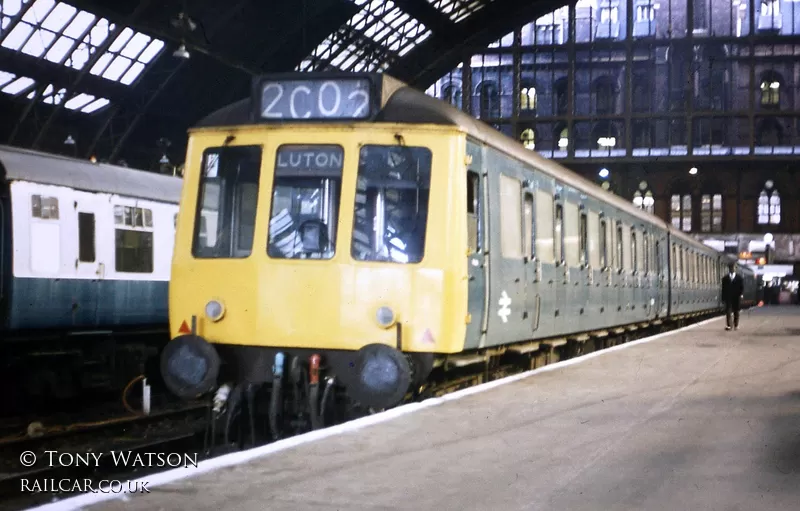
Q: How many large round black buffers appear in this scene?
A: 2